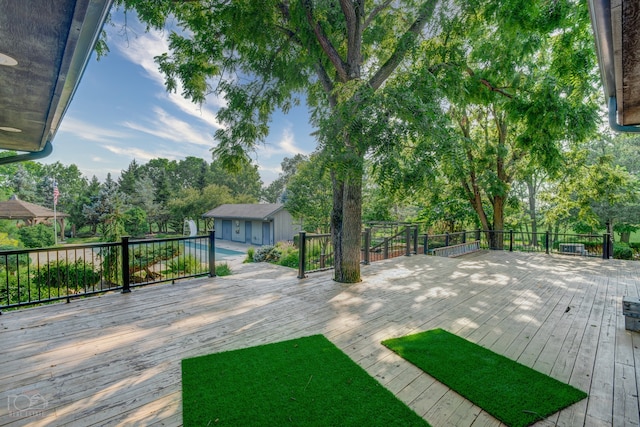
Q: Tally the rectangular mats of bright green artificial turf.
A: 2